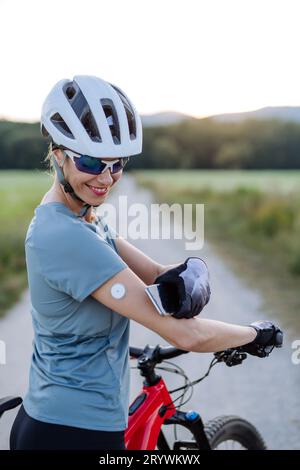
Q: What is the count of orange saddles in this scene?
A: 0